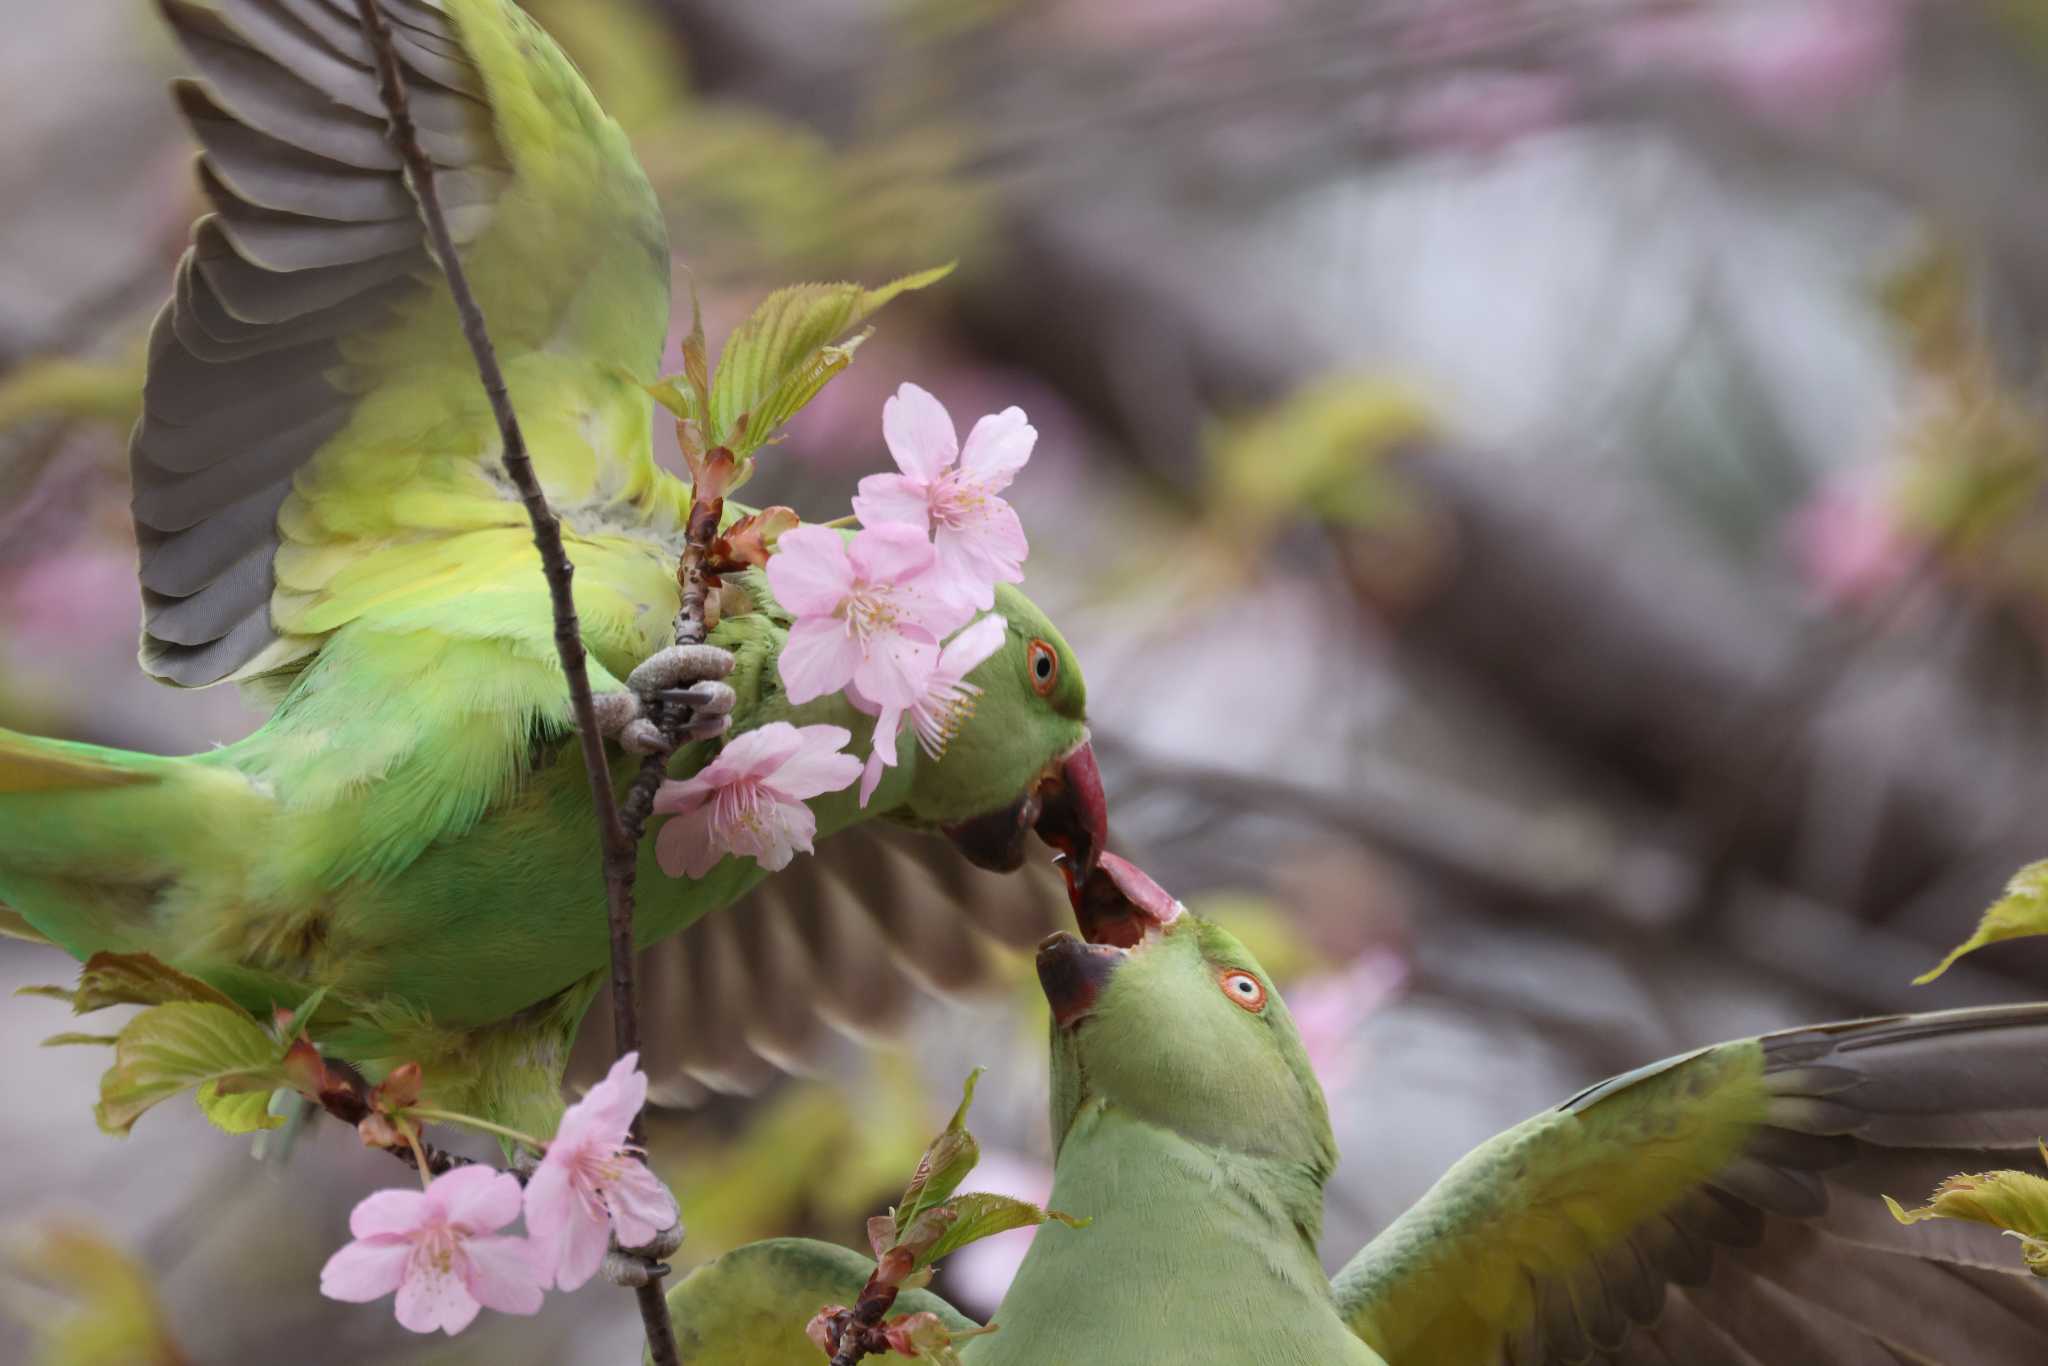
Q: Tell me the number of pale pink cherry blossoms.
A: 6